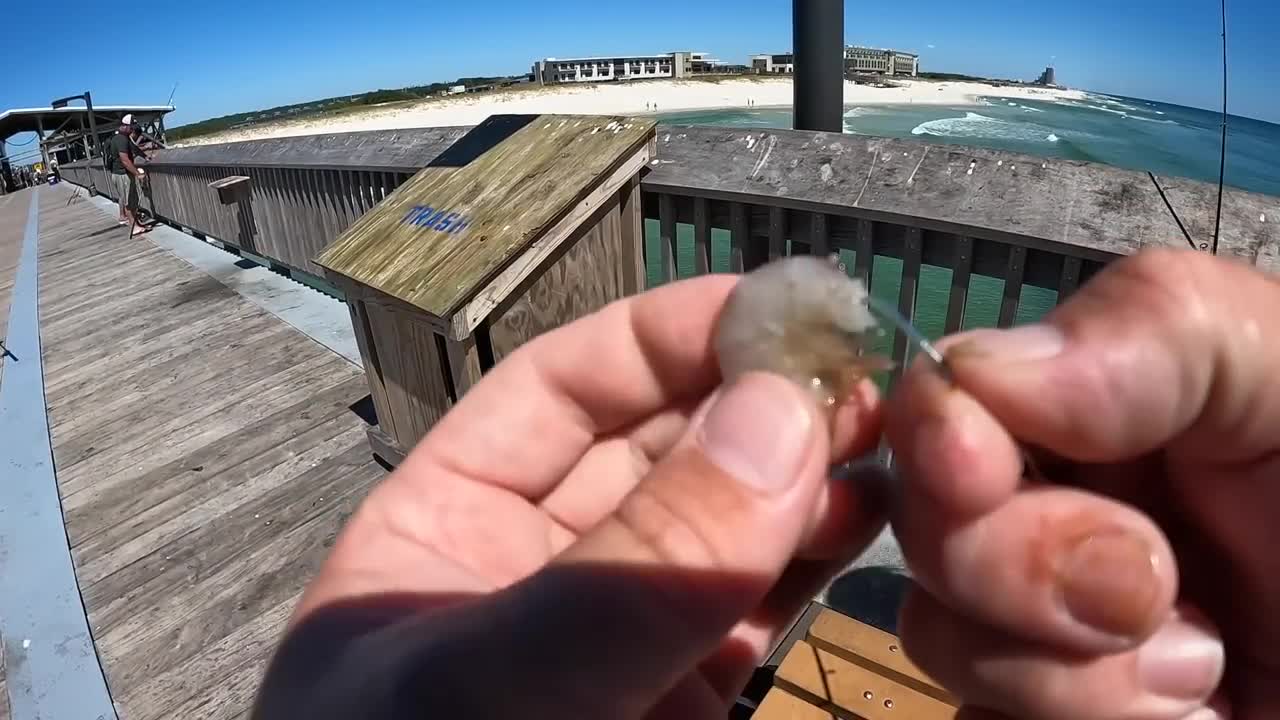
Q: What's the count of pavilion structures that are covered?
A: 1